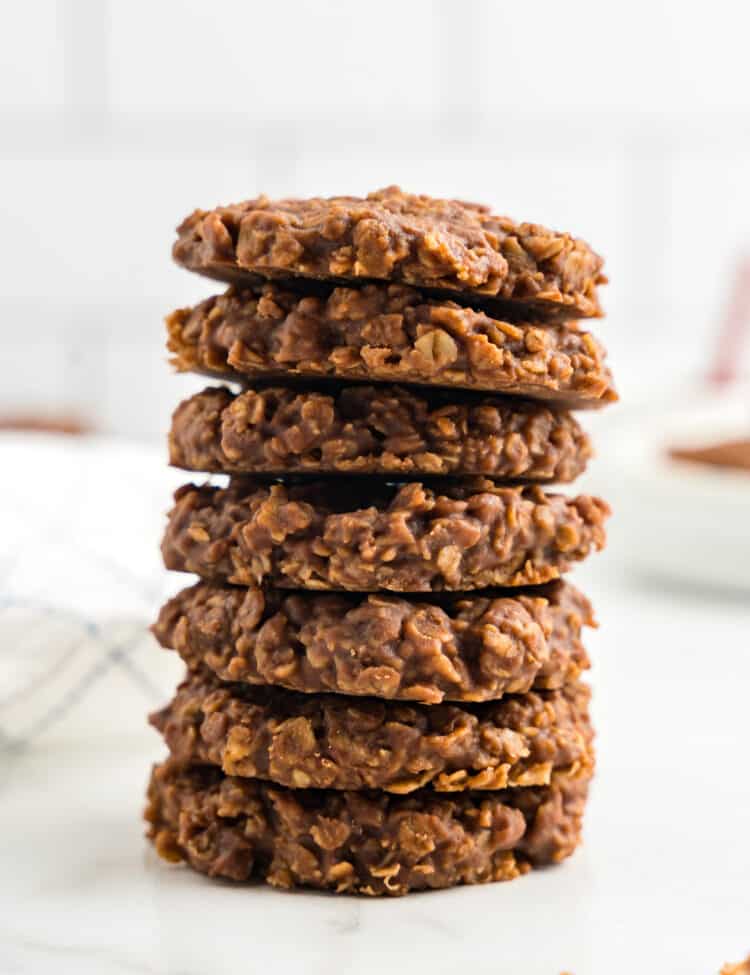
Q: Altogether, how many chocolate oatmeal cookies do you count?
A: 7